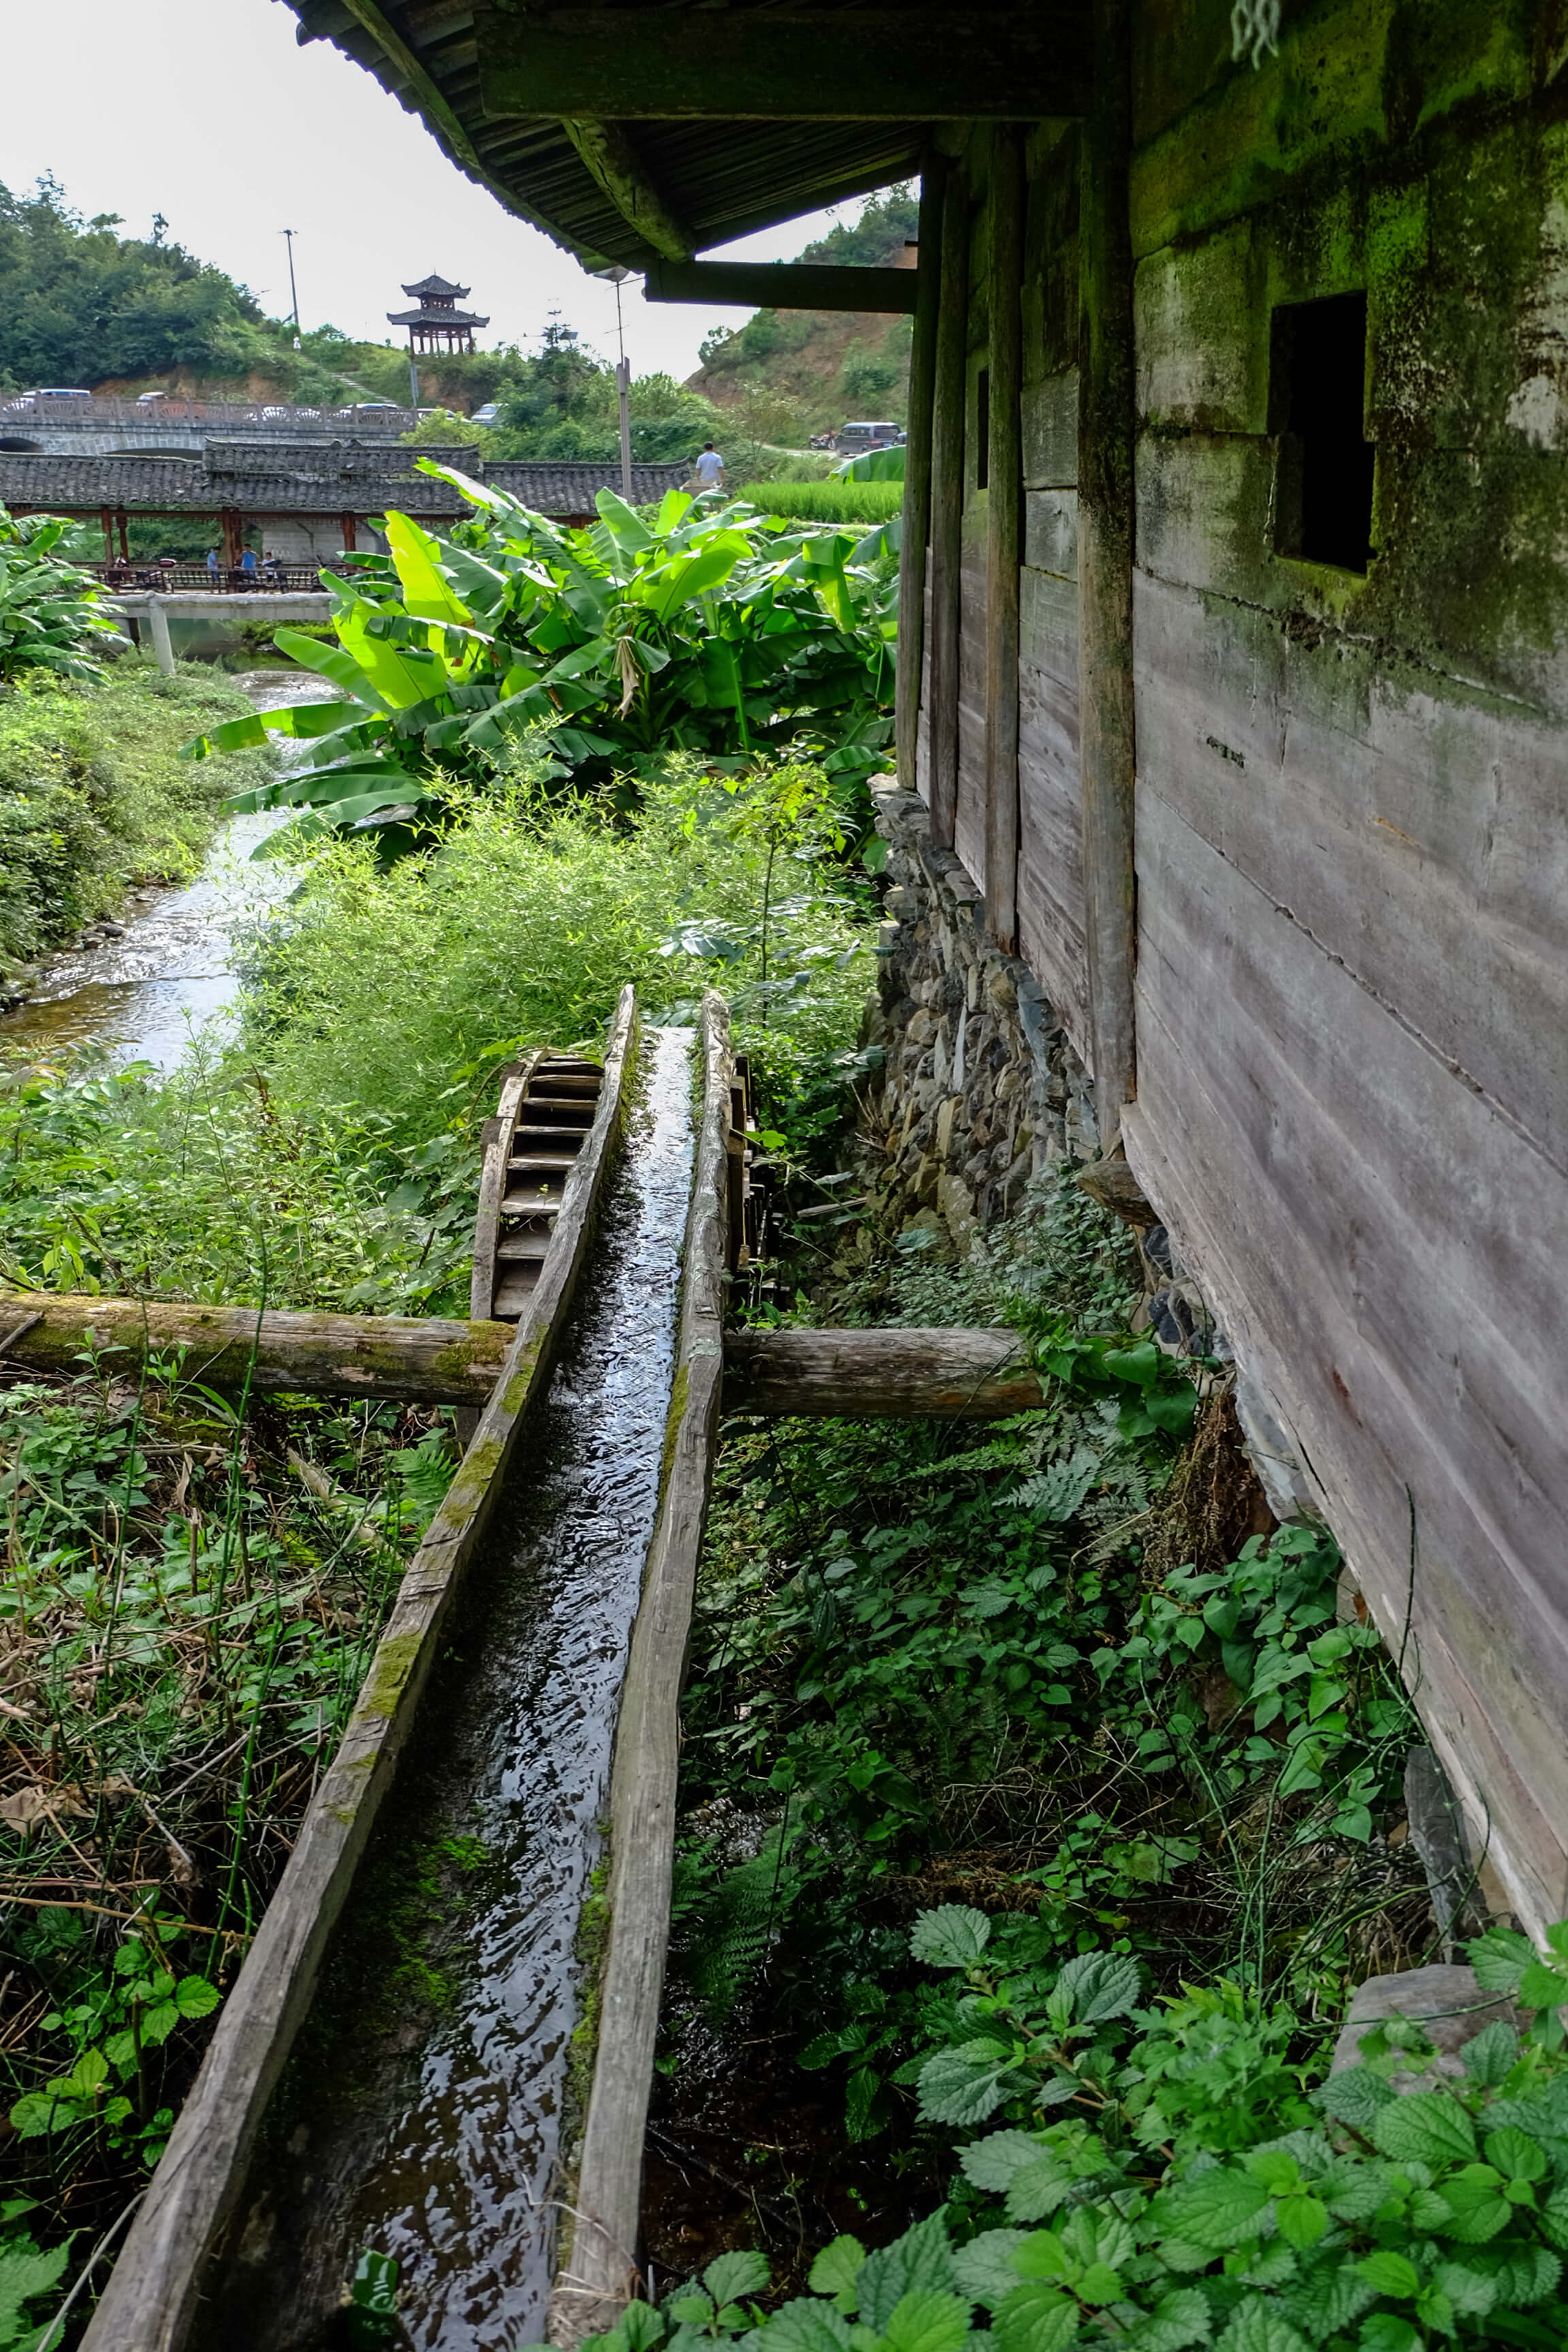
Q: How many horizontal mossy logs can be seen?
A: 1